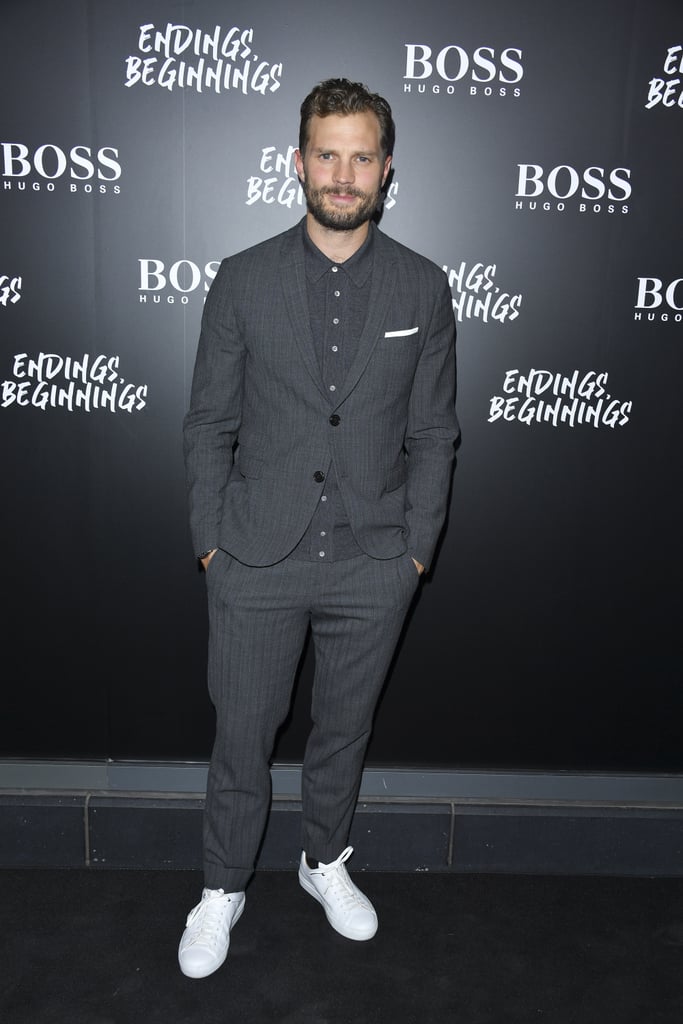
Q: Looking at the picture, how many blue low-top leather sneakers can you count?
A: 0